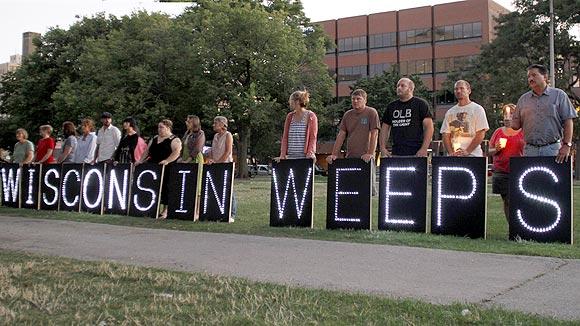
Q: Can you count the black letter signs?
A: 14